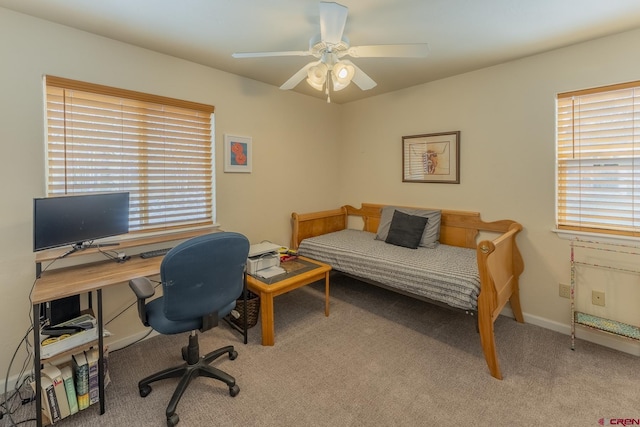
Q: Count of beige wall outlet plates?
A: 2